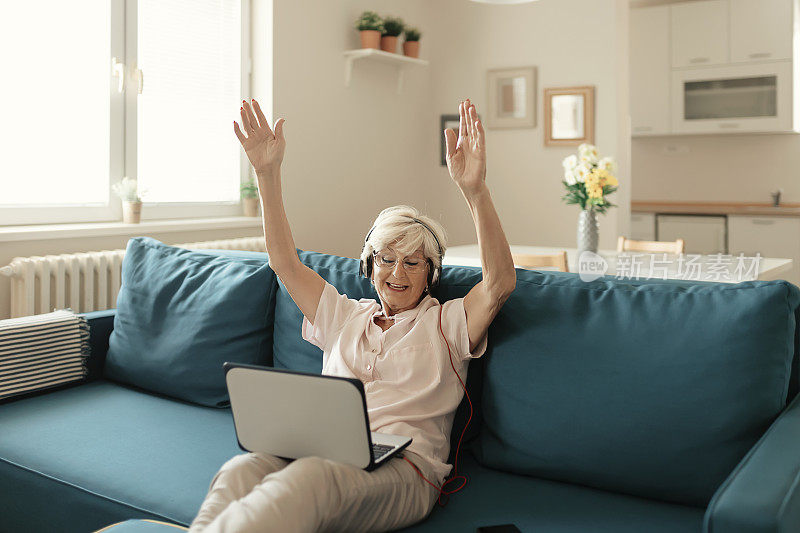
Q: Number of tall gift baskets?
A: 0